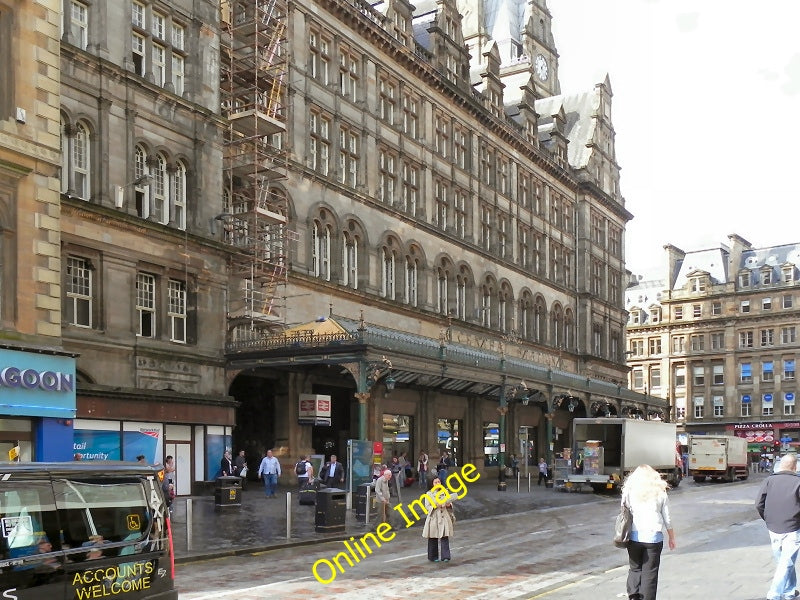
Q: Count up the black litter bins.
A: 3